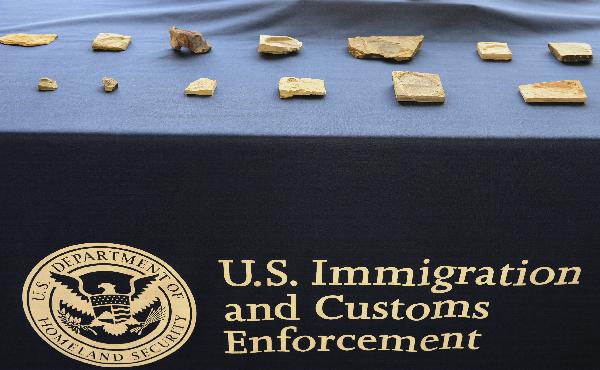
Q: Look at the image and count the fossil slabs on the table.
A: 13